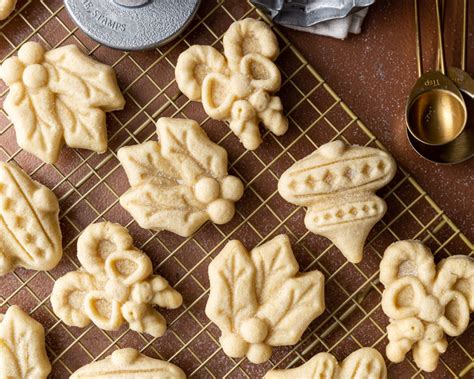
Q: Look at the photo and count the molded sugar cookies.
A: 12